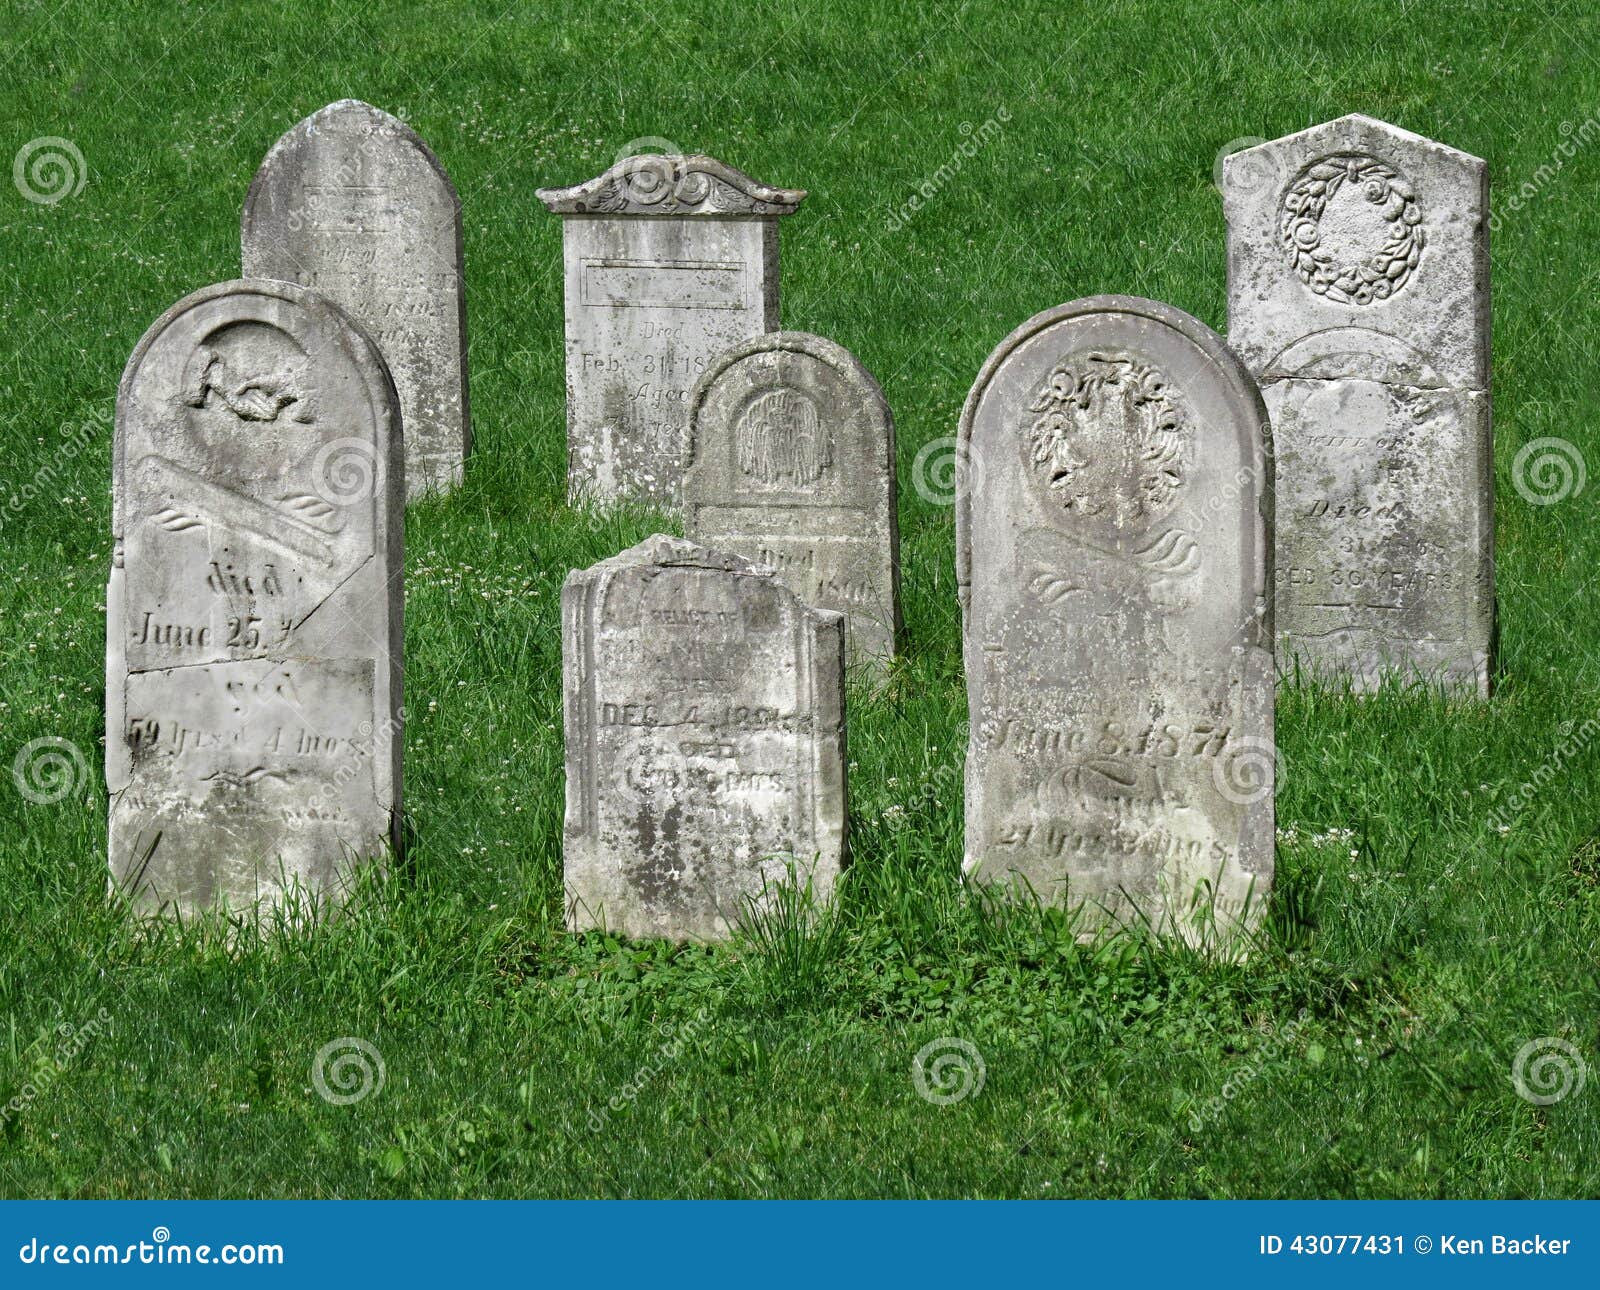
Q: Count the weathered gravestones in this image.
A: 7